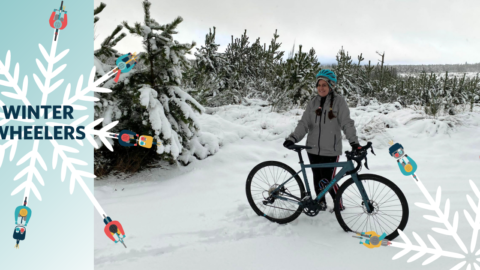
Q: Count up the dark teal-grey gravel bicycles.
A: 1